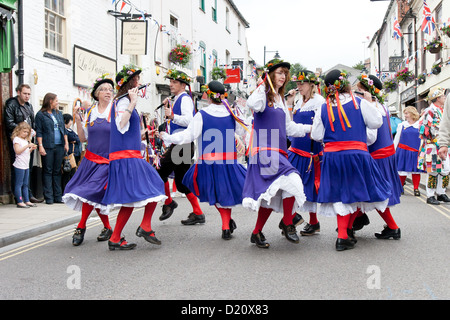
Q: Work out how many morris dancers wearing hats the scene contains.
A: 8